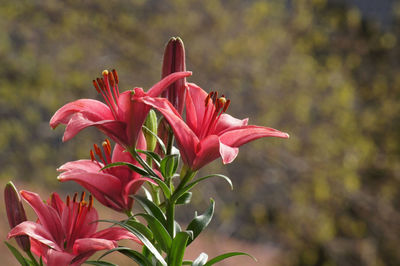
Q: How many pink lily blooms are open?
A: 4